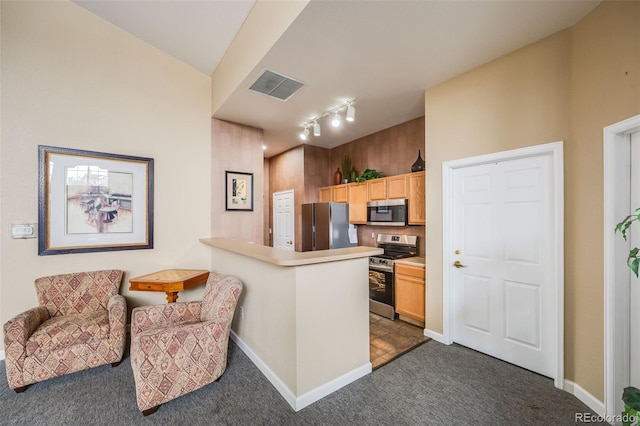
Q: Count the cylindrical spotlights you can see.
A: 4